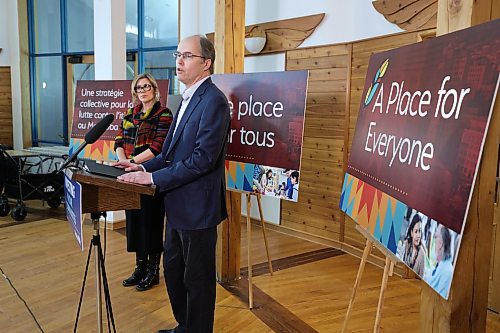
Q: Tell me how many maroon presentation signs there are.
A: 3